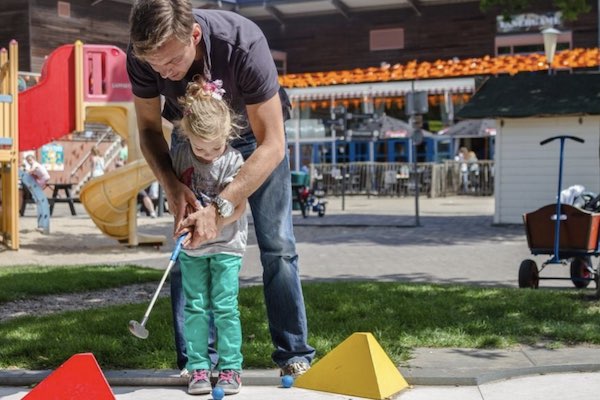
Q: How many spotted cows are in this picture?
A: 0